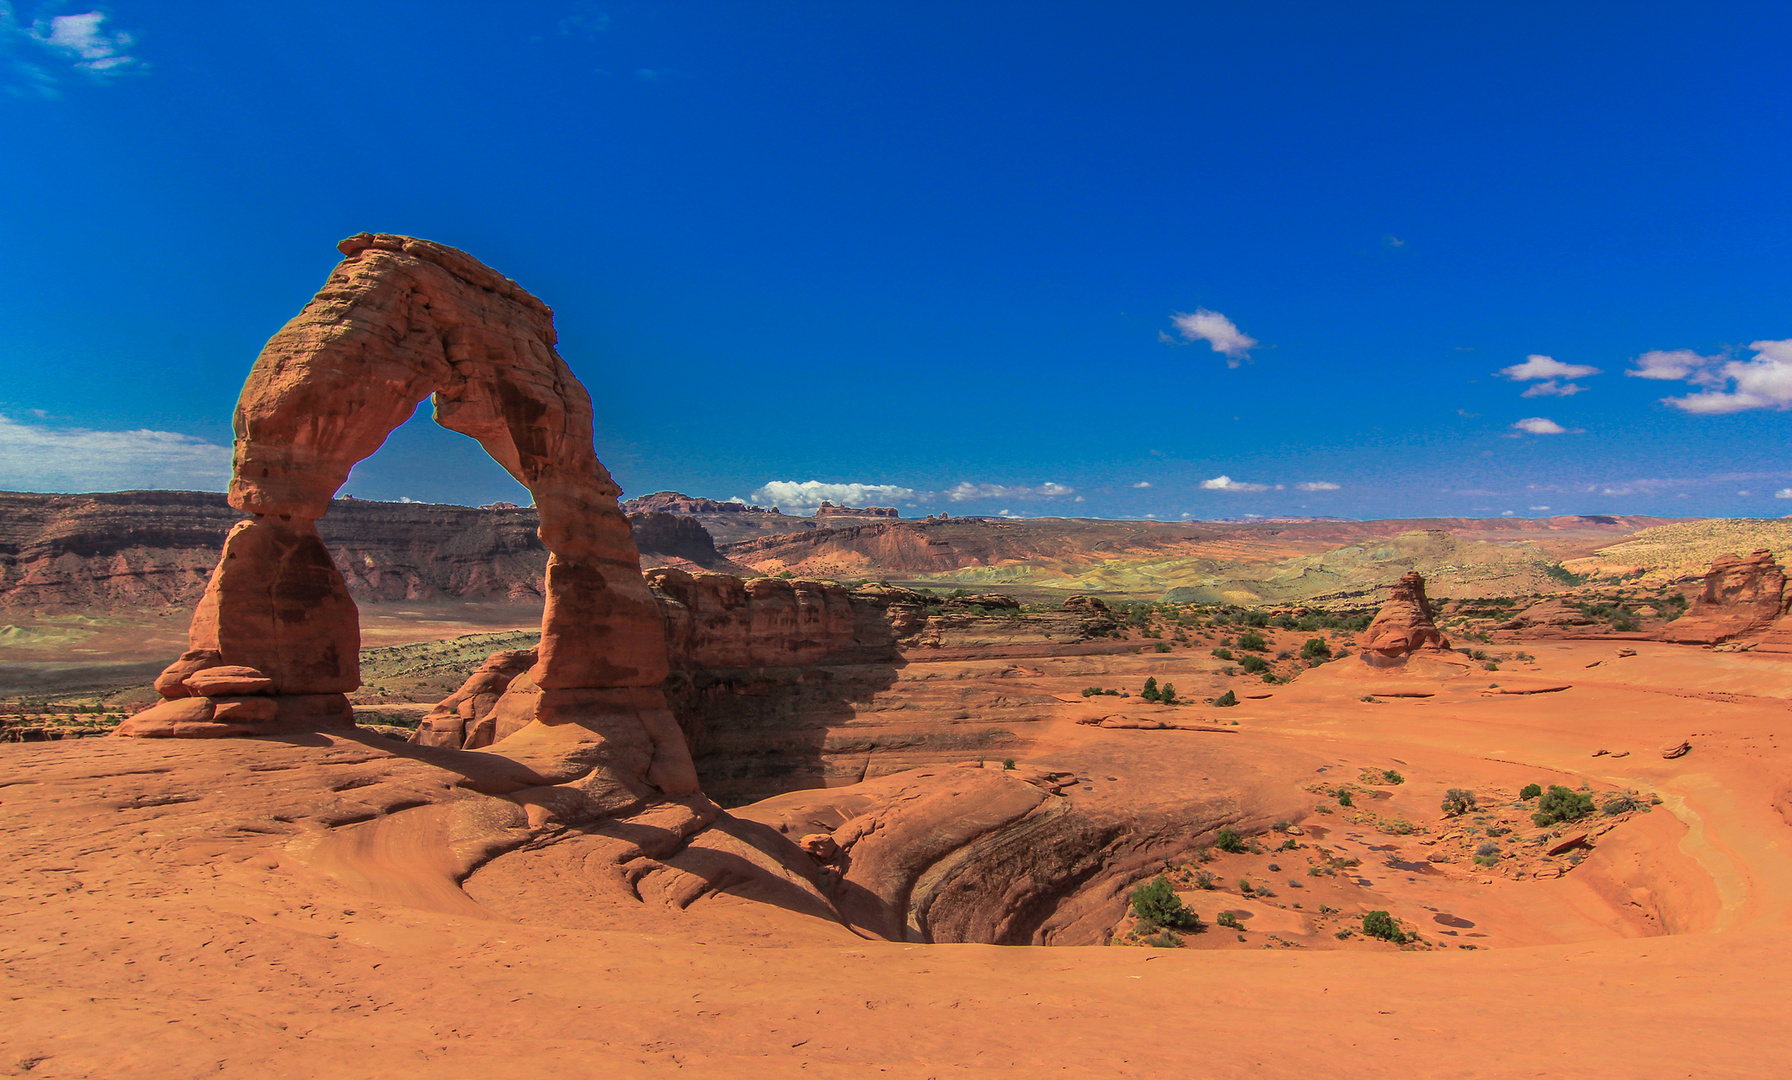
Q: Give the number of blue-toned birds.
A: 0